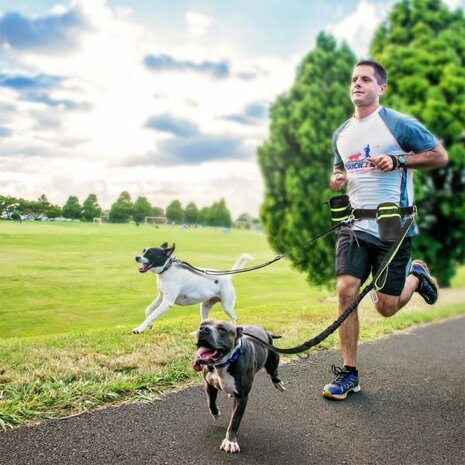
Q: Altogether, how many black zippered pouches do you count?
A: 2